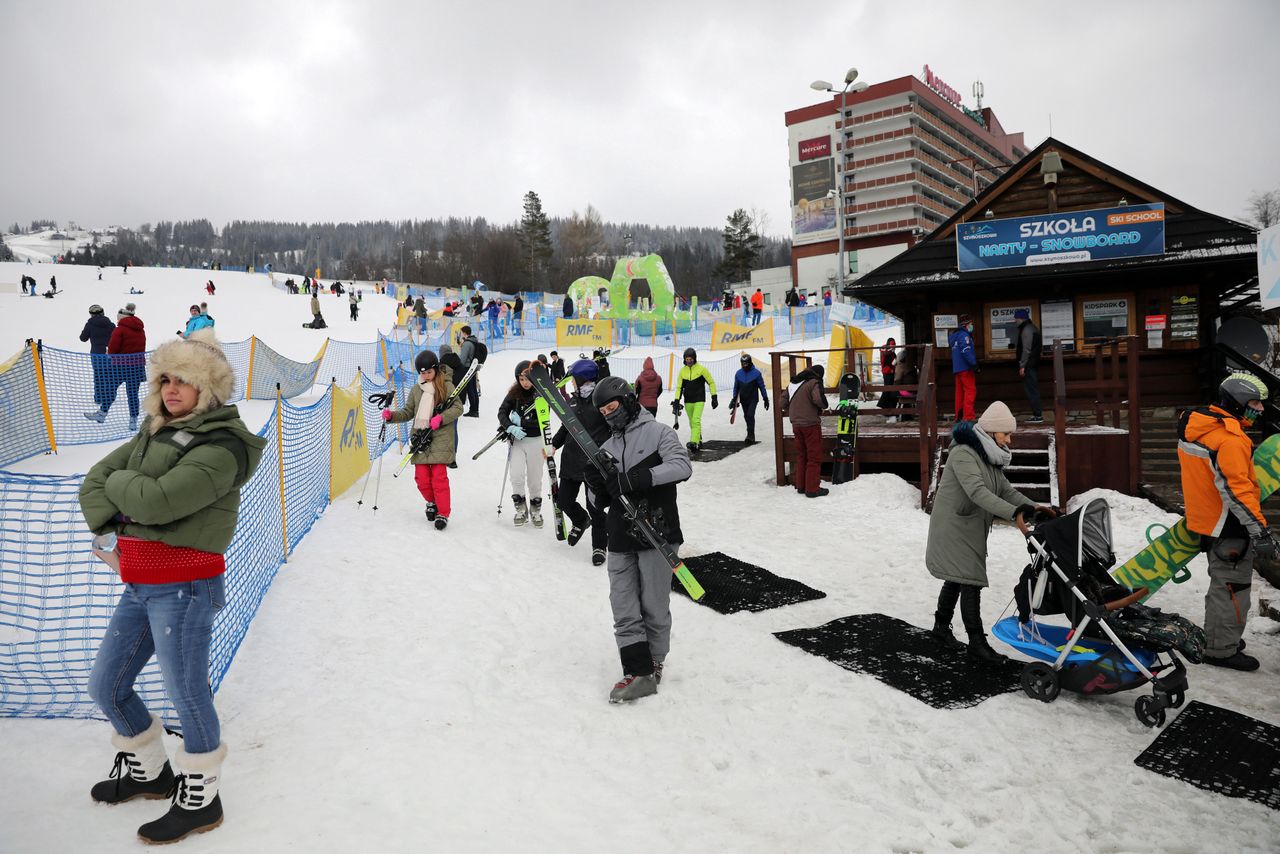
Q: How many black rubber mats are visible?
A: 4